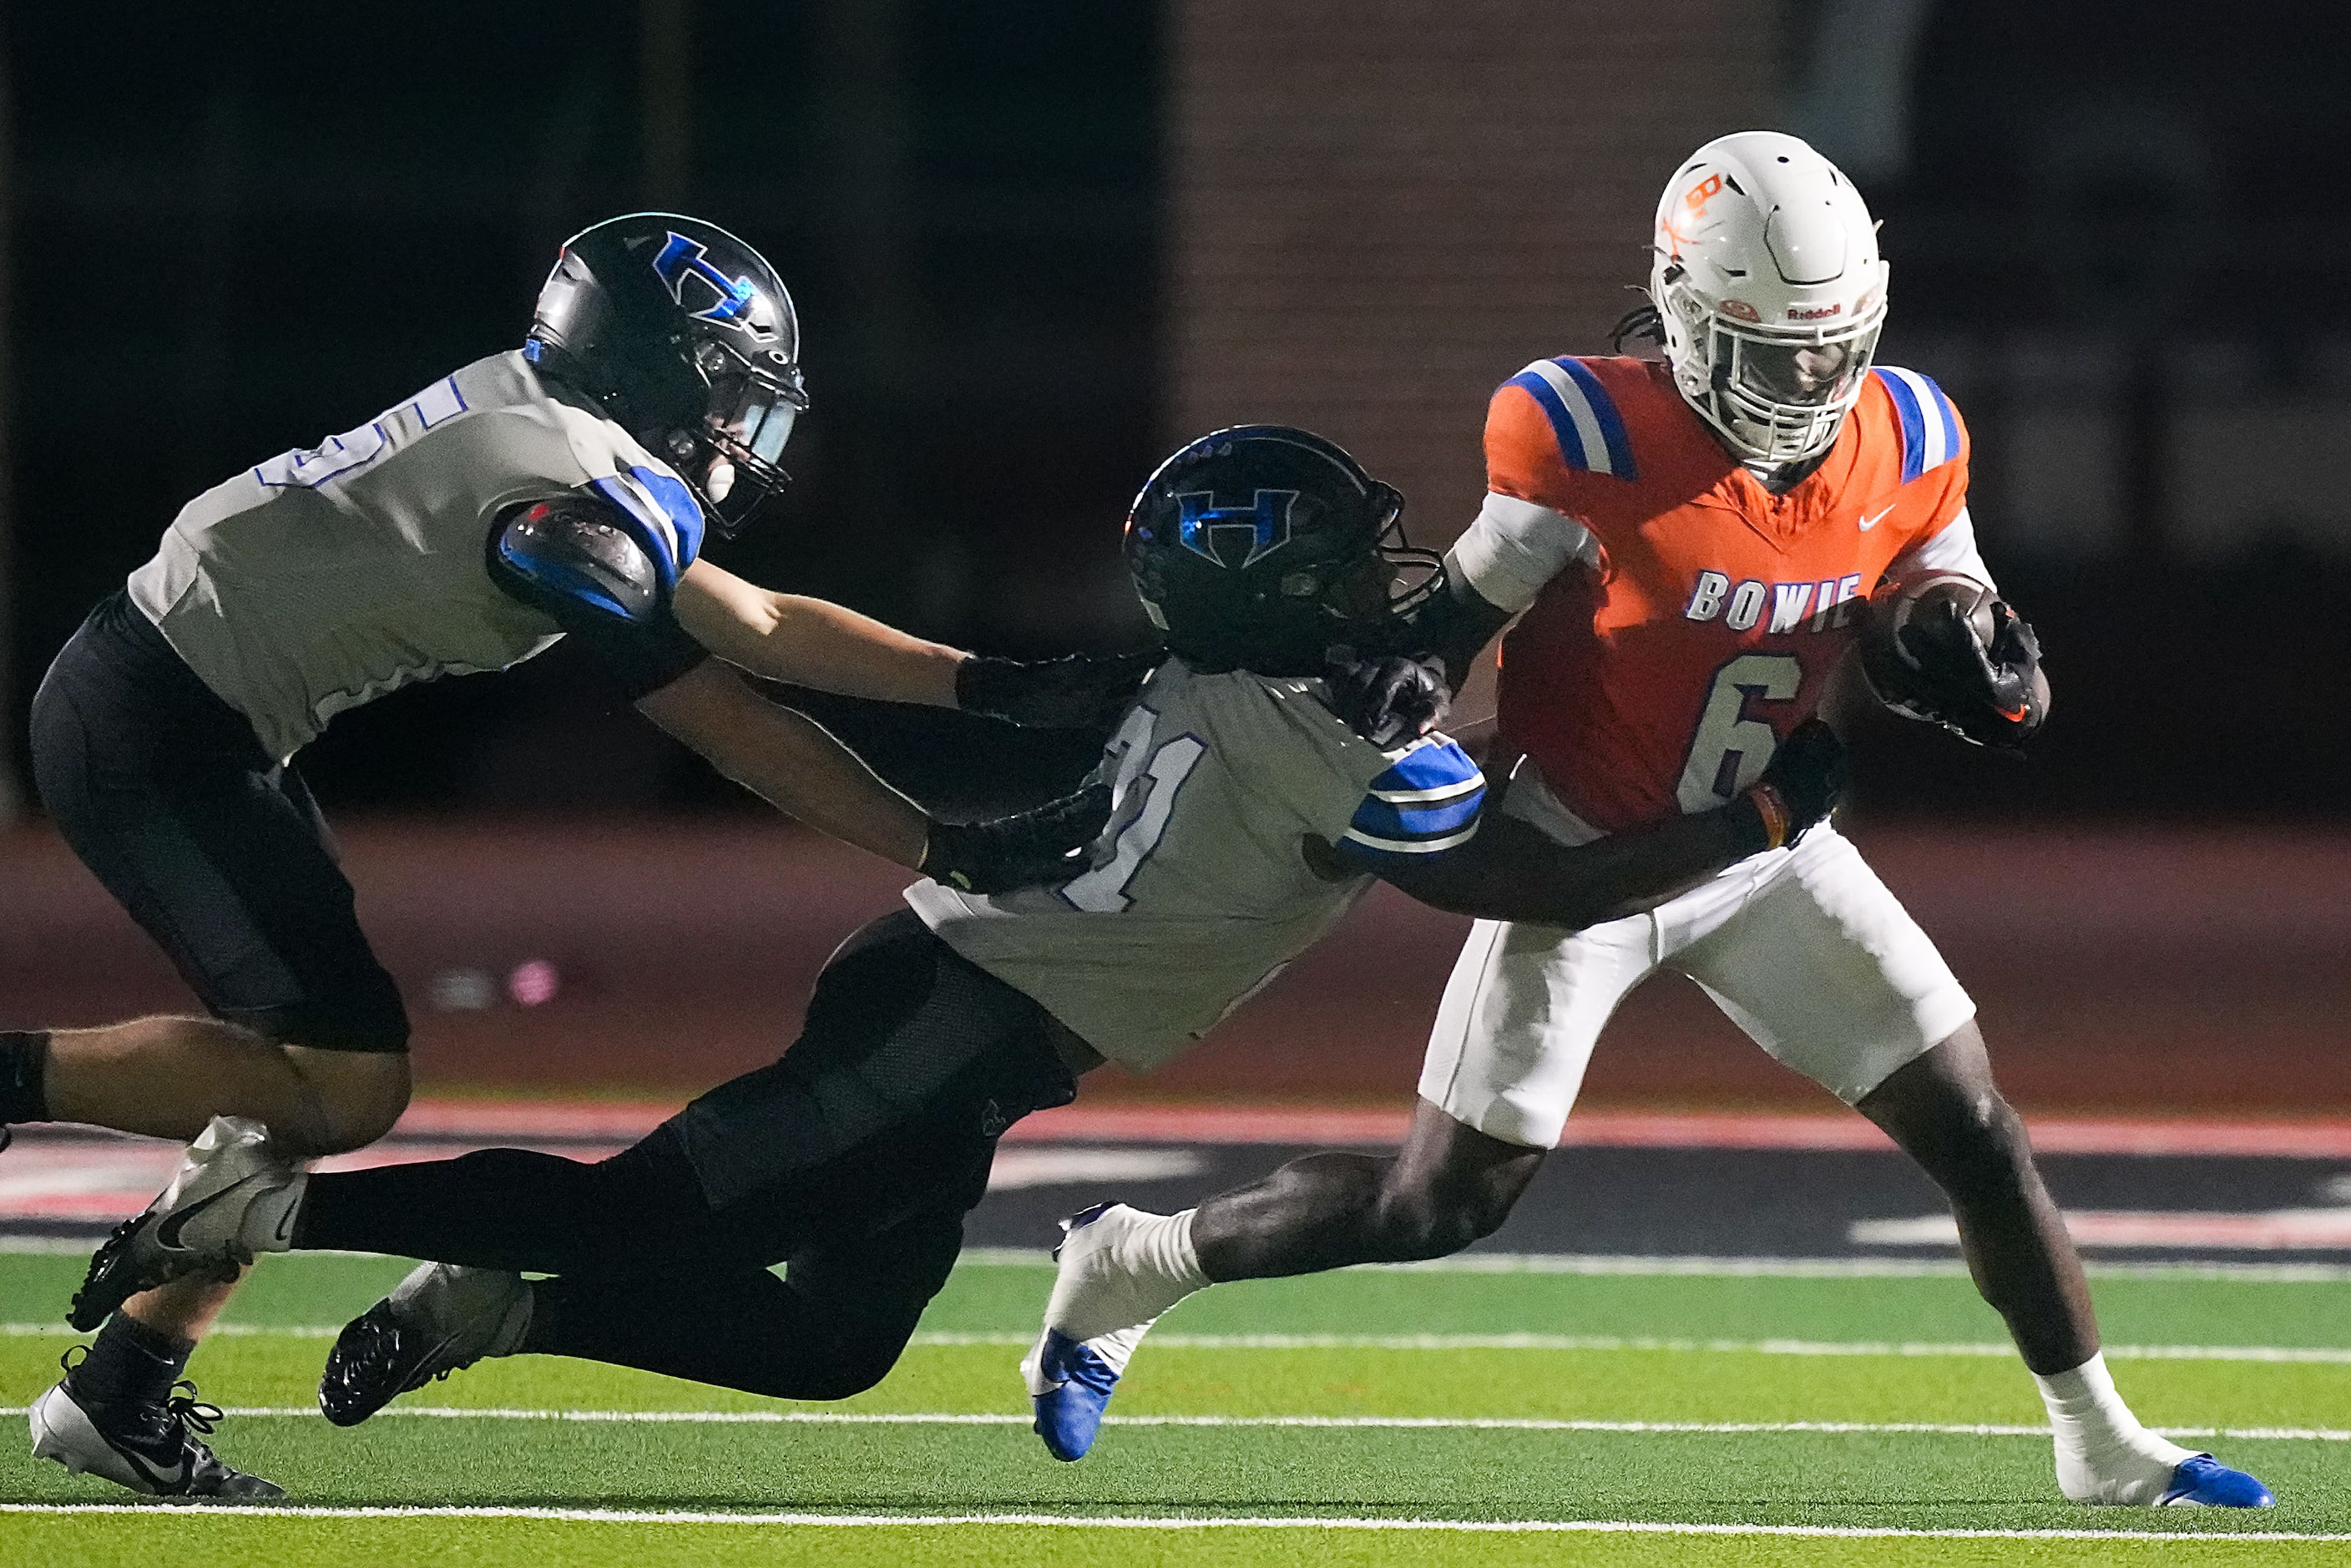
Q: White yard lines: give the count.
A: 4